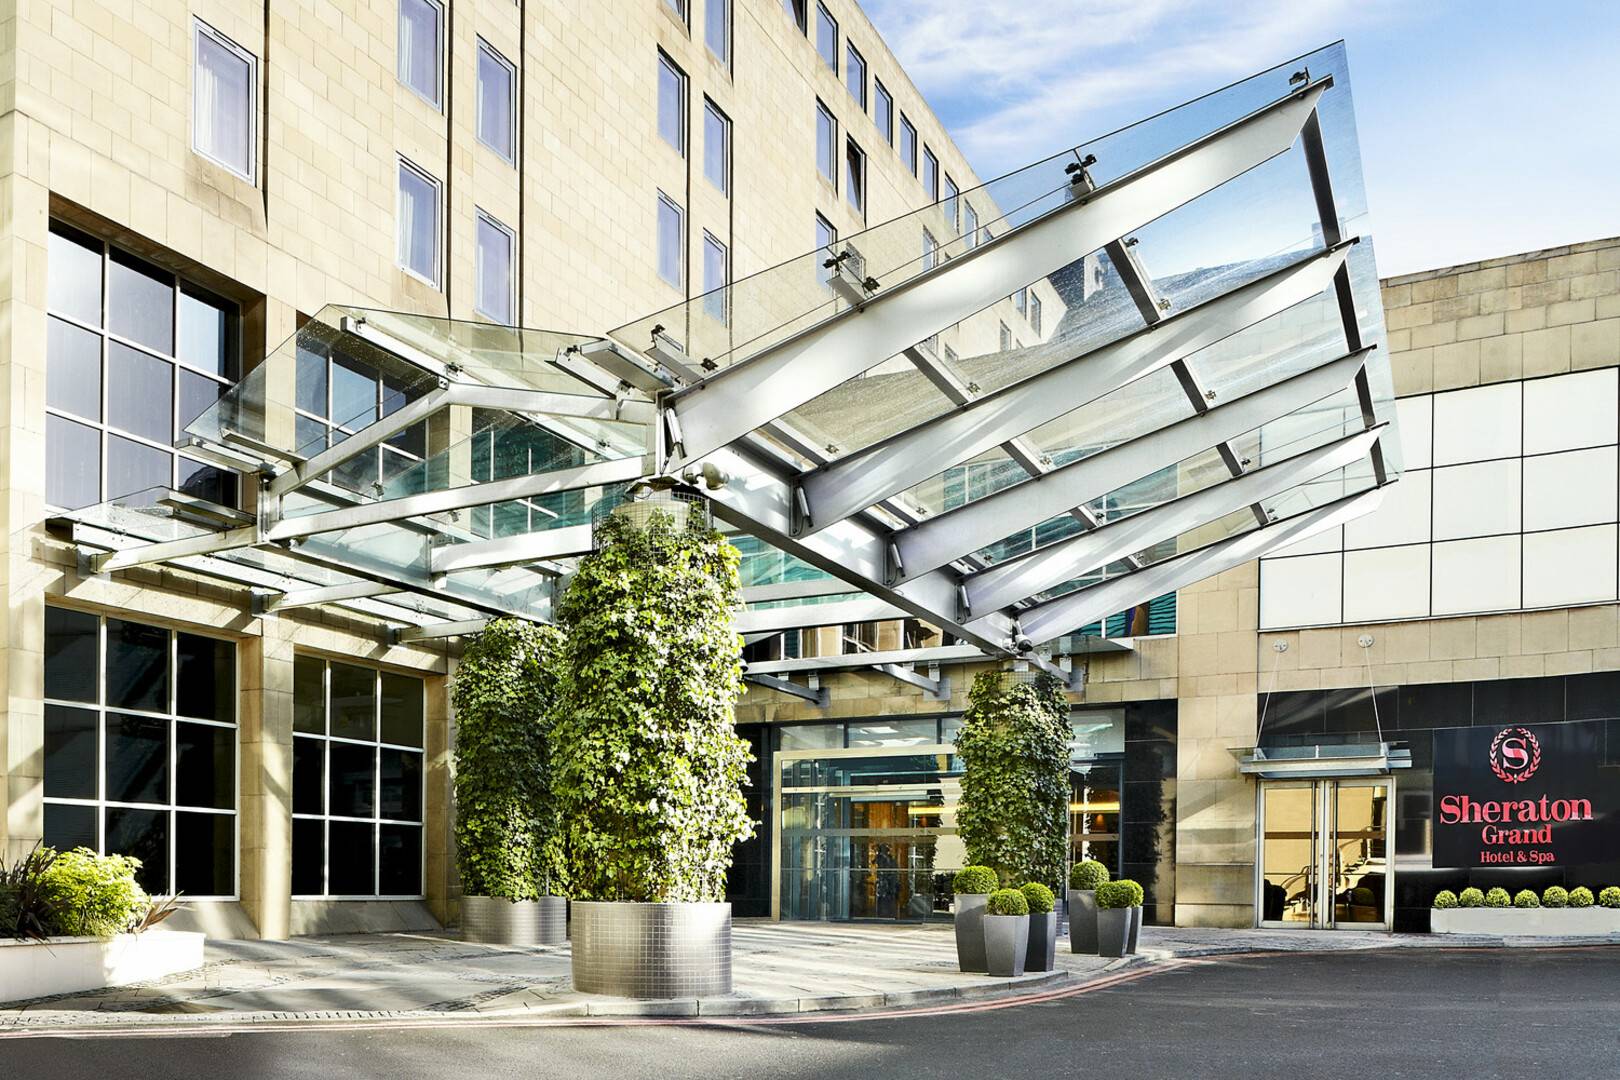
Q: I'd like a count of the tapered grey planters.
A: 6